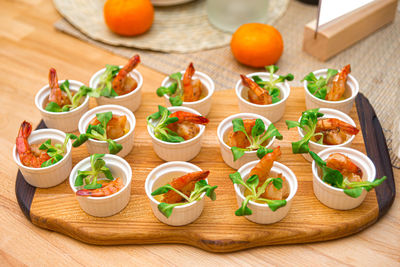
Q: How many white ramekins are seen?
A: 14